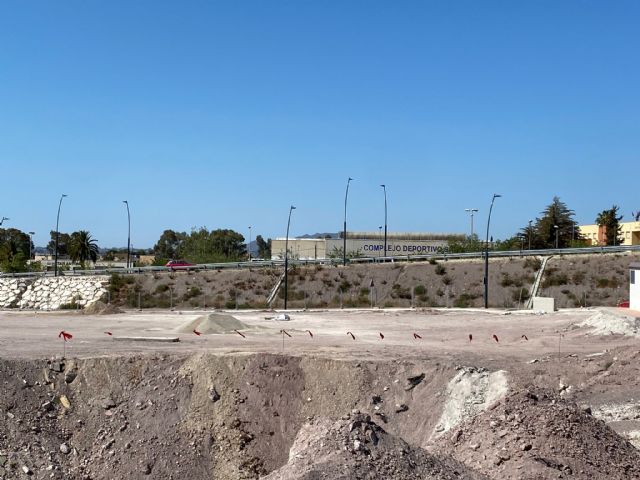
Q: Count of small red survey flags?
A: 12